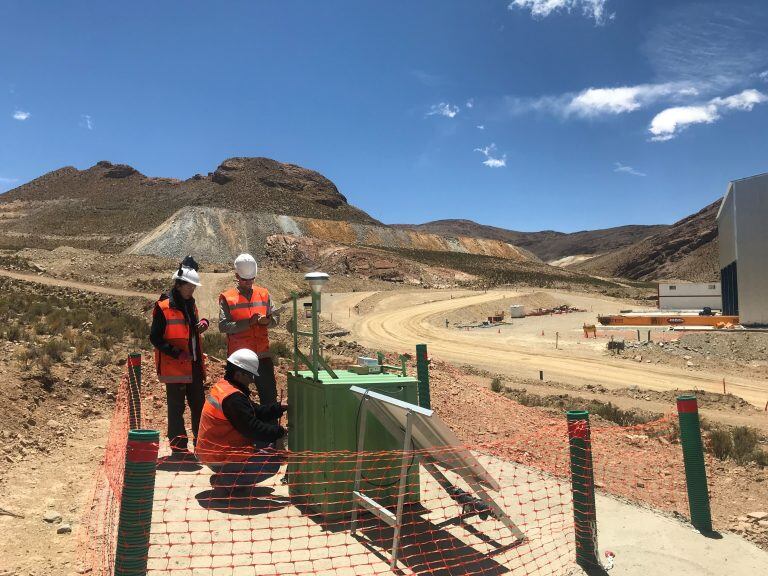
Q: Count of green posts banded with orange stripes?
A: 5